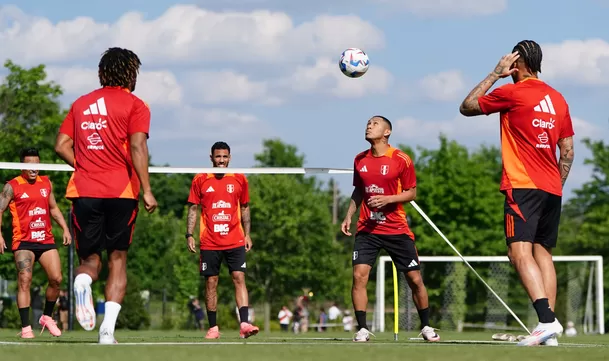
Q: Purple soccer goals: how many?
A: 0